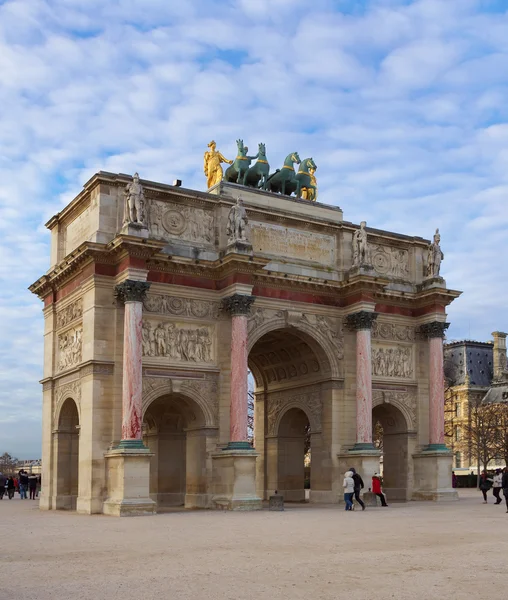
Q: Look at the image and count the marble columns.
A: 4